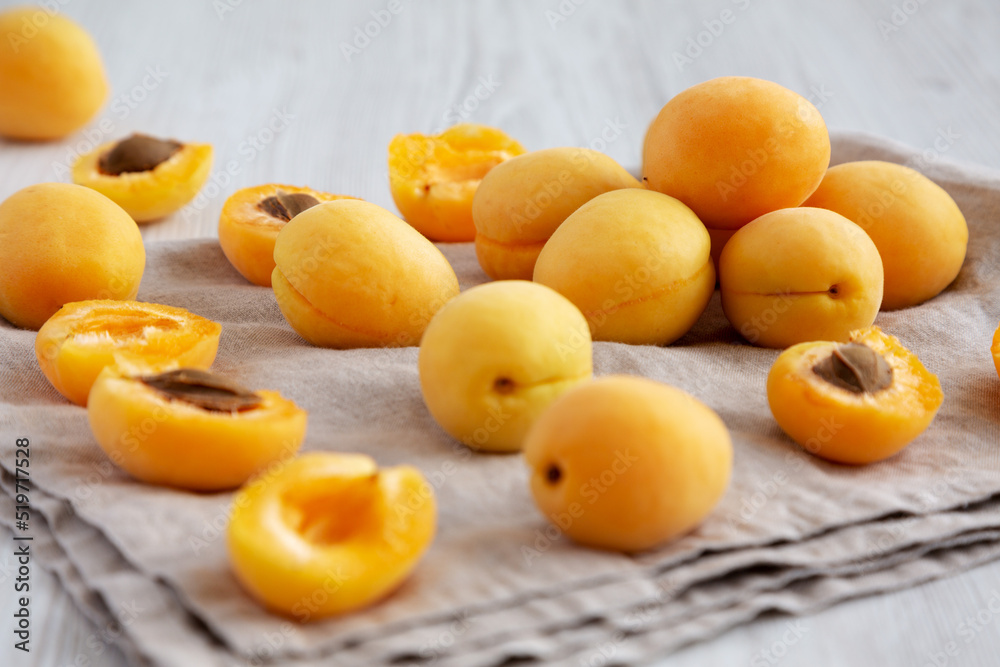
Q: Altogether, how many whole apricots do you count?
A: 10